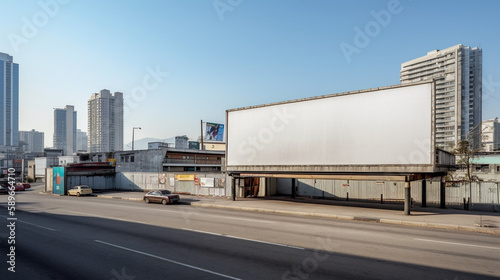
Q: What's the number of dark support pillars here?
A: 5